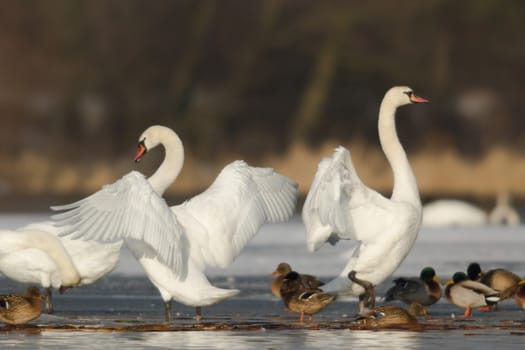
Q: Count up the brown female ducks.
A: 4